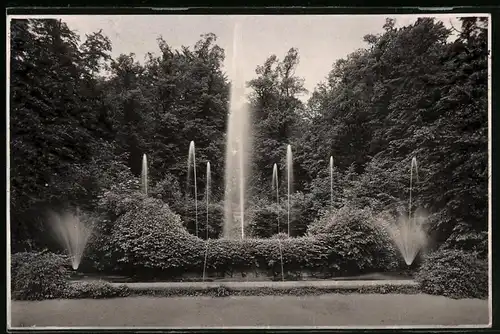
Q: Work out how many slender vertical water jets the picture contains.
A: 7